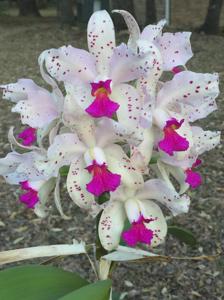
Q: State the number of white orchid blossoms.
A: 8